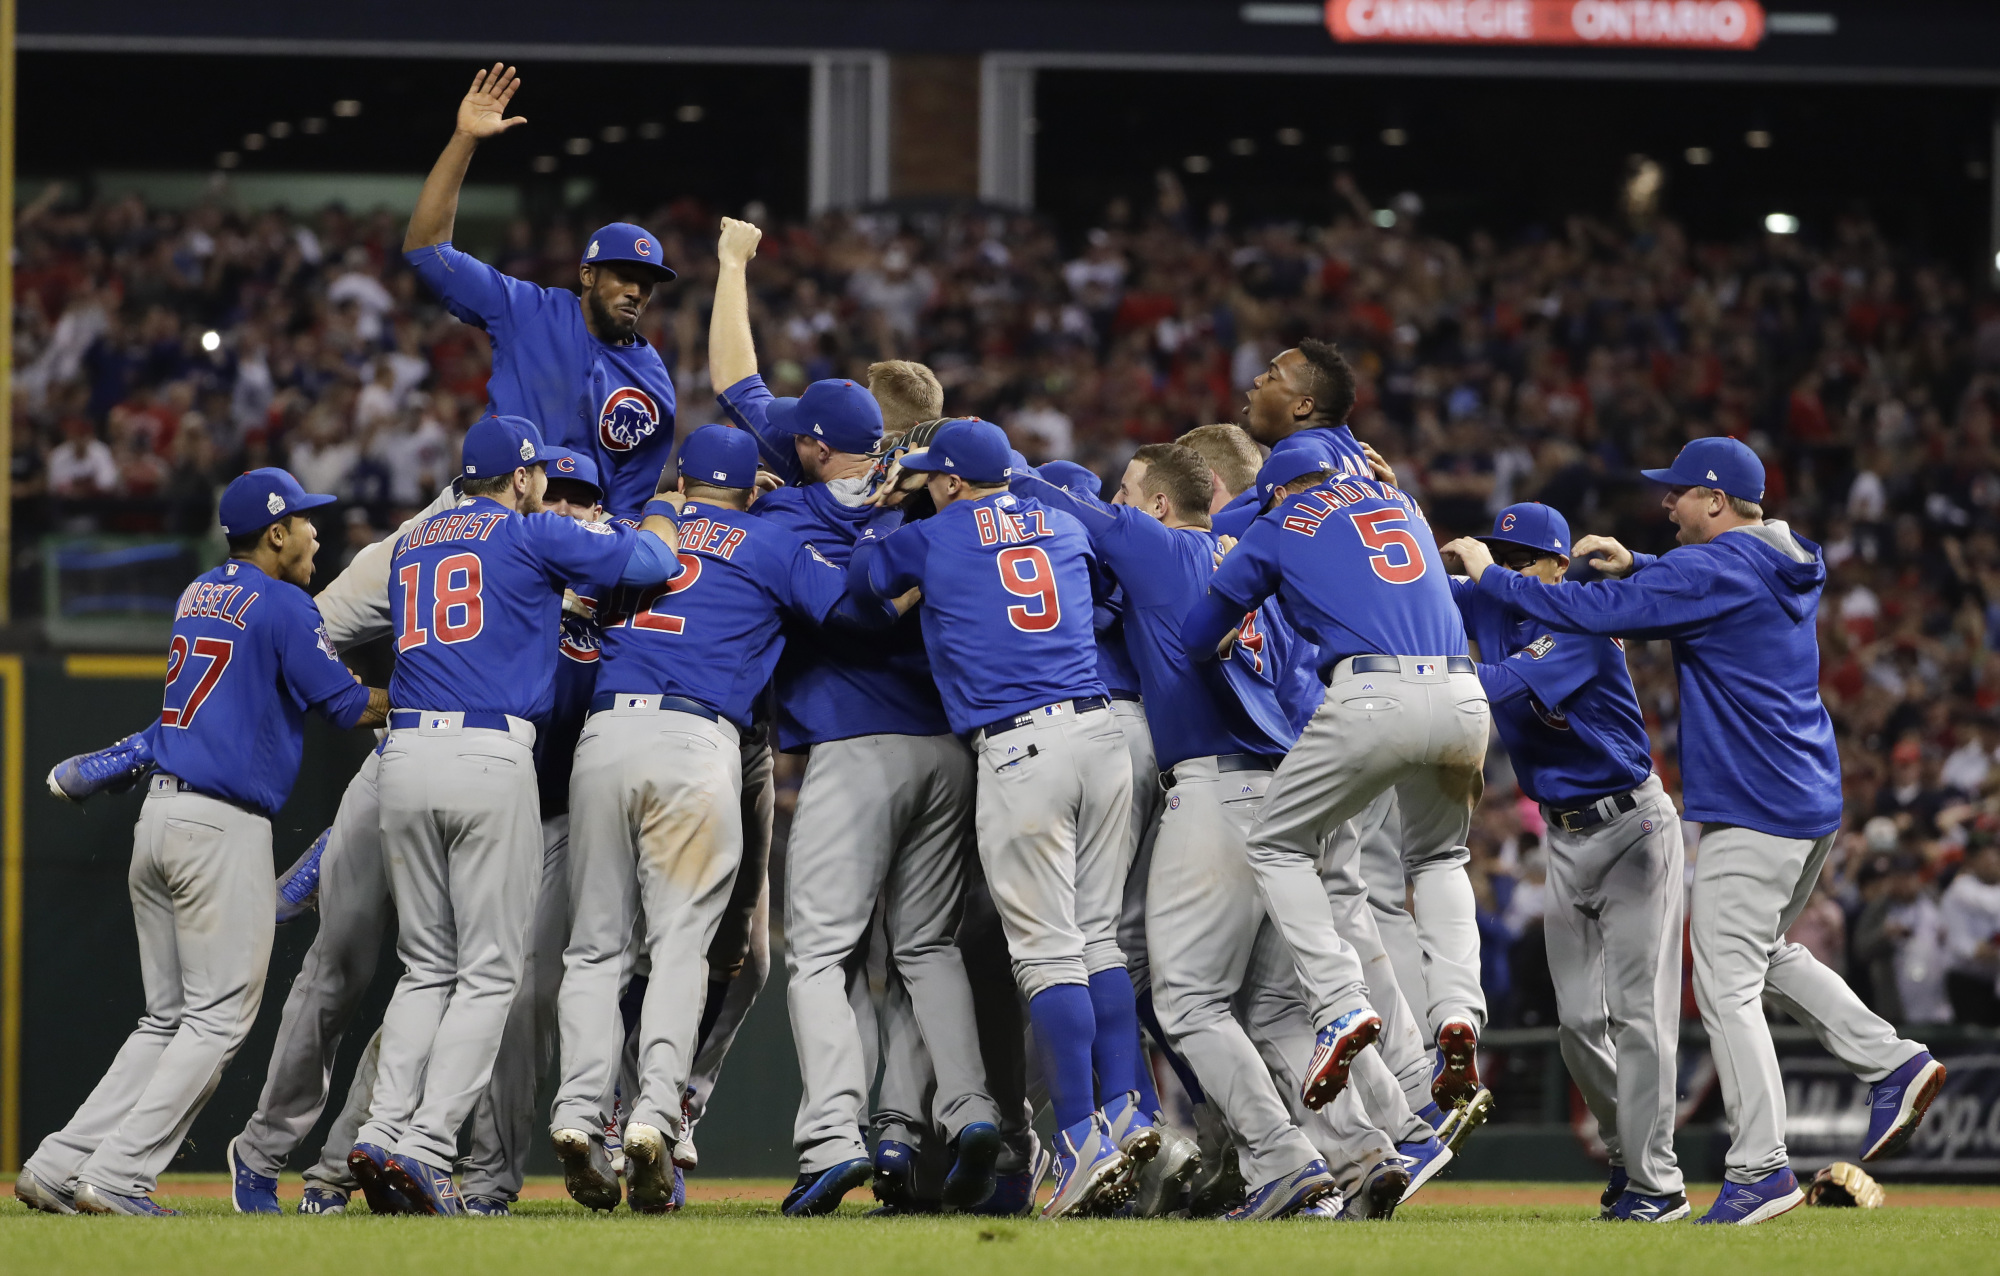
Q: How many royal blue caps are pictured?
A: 11